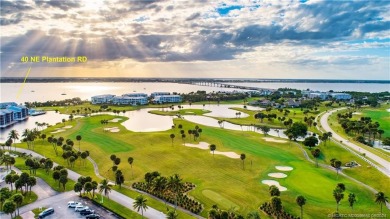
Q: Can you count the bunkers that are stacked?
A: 3